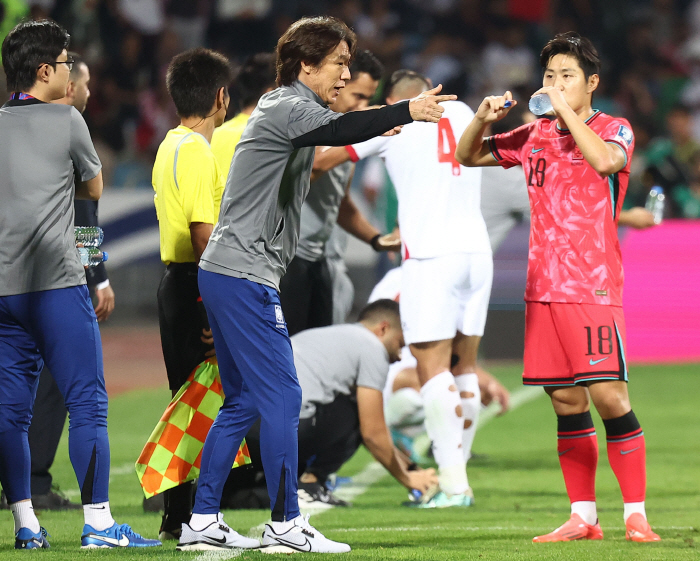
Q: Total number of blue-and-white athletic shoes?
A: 2